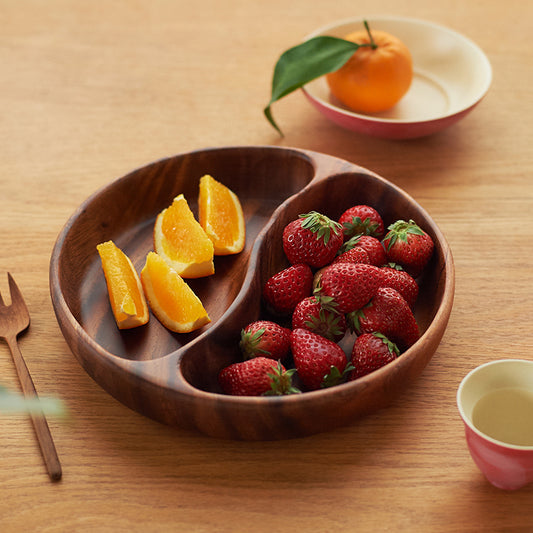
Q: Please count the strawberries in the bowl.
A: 14